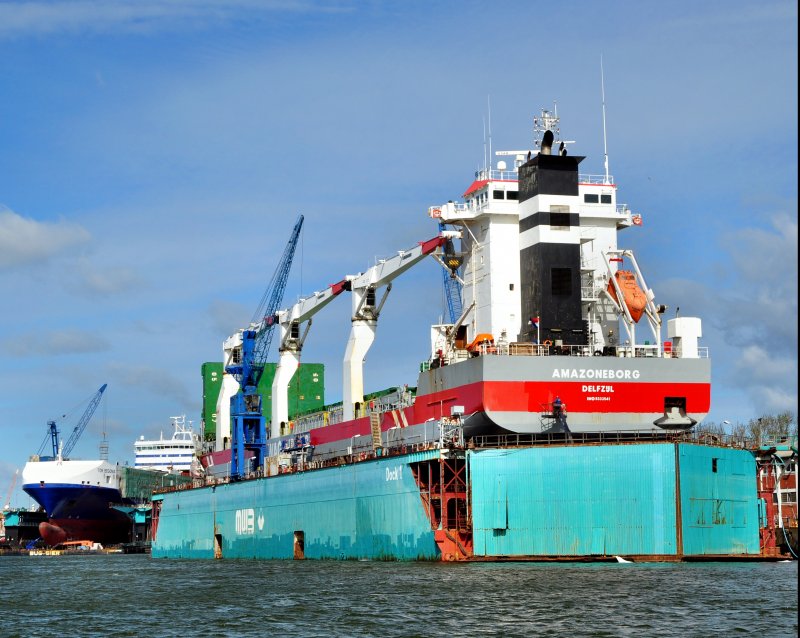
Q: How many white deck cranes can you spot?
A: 3